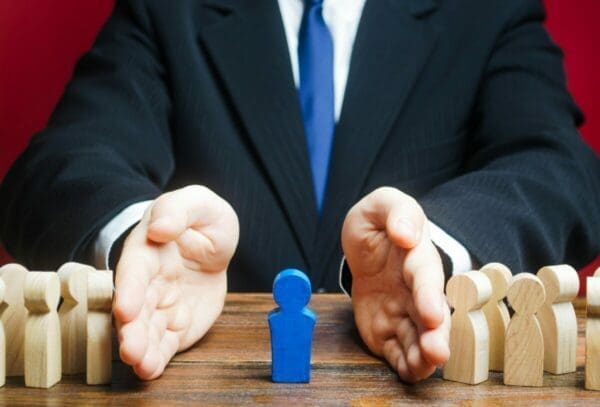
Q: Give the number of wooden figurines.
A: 12